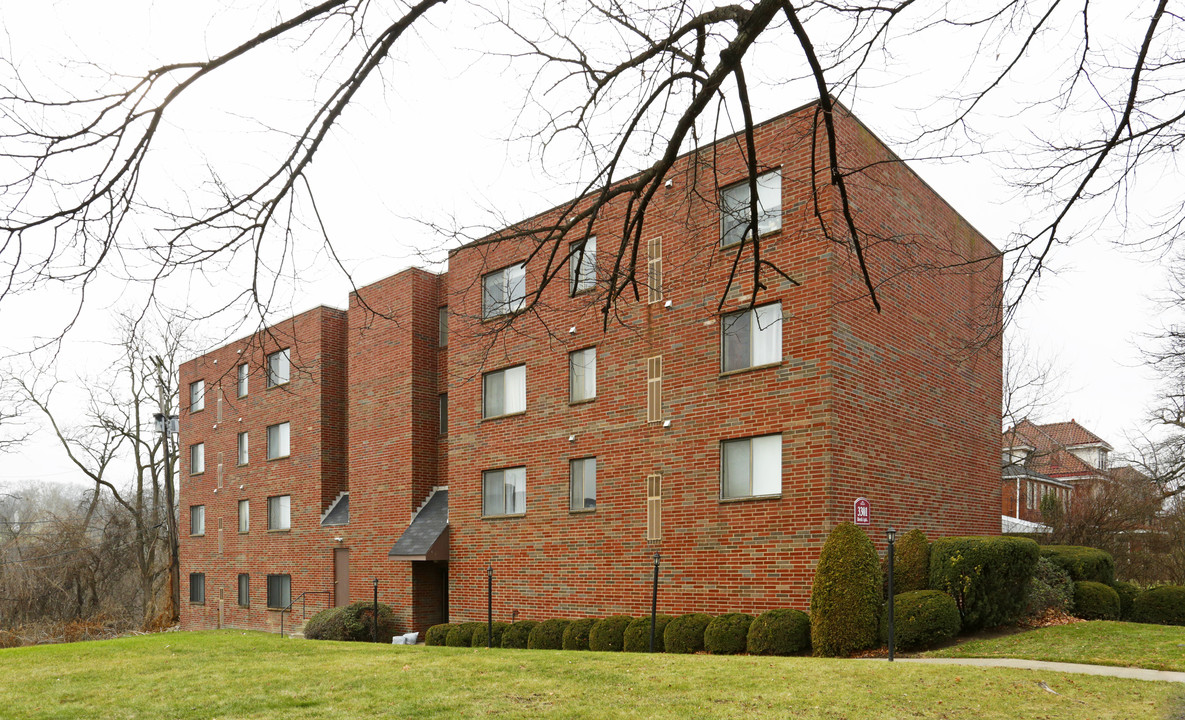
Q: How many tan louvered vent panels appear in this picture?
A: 7